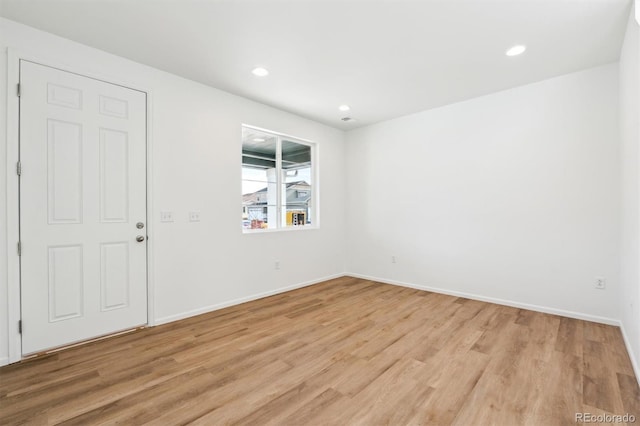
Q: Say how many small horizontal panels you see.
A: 2